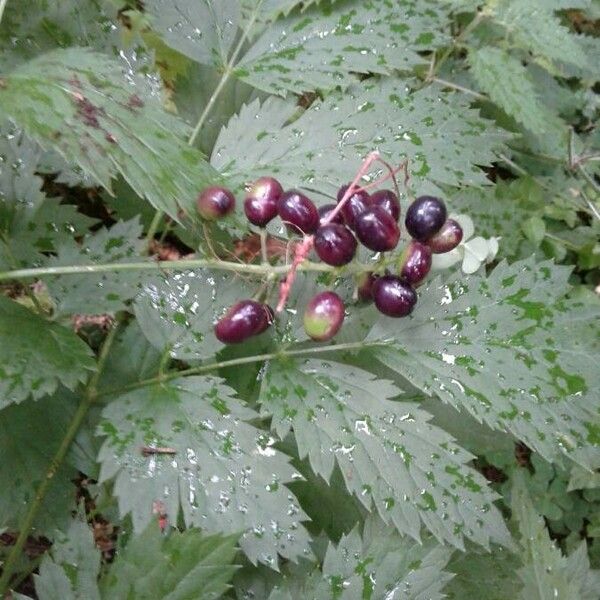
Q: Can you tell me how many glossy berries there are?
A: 15